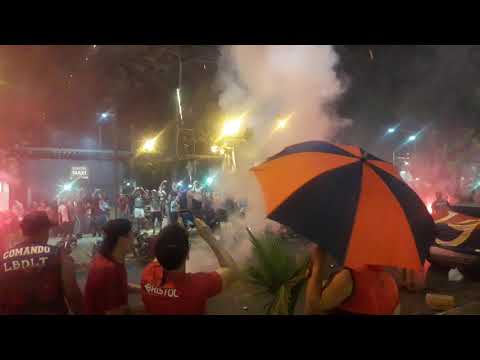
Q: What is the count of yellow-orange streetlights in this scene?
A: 3